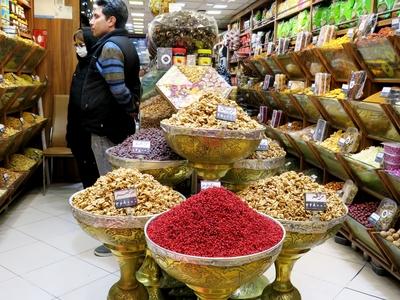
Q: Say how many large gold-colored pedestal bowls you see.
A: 6